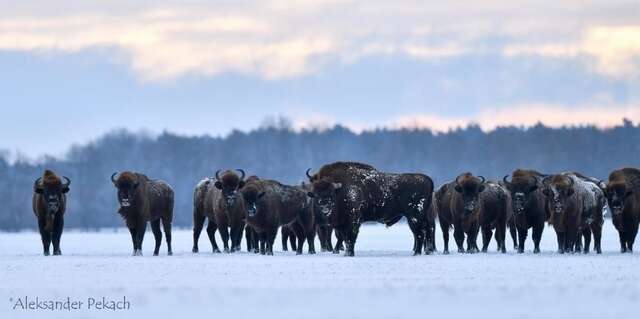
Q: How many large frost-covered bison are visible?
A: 1